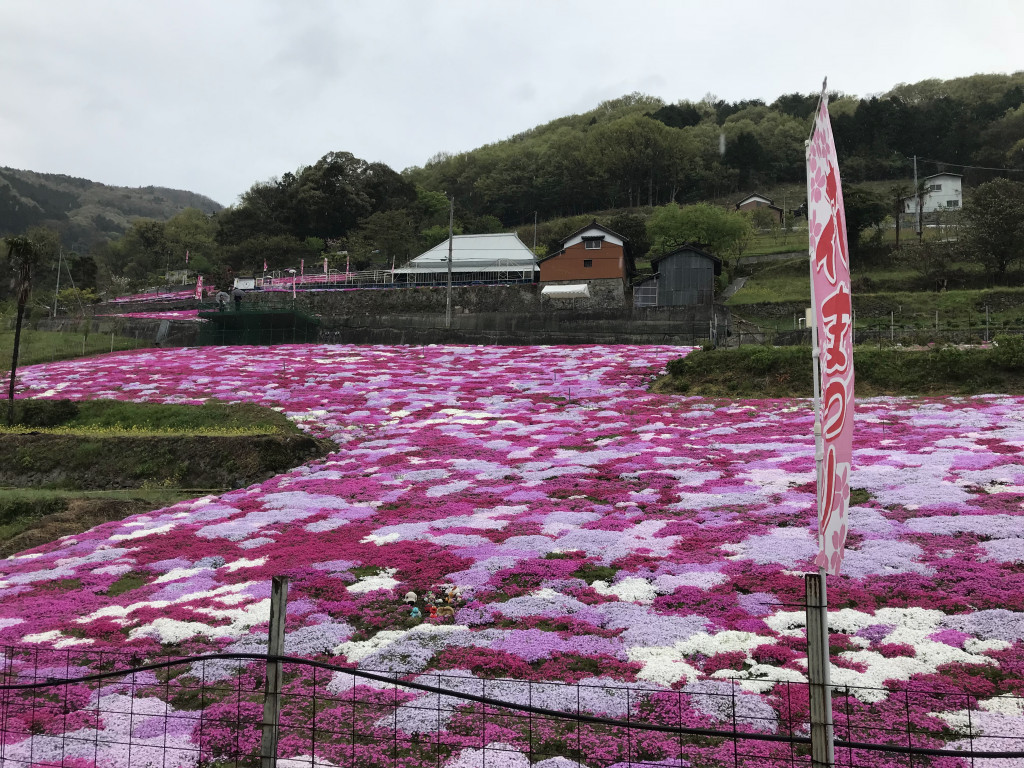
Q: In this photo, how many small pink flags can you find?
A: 8